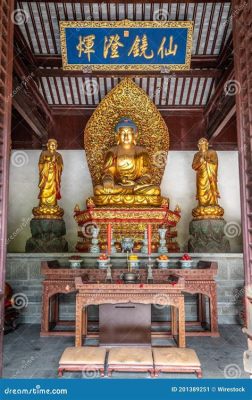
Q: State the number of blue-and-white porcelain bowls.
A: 5